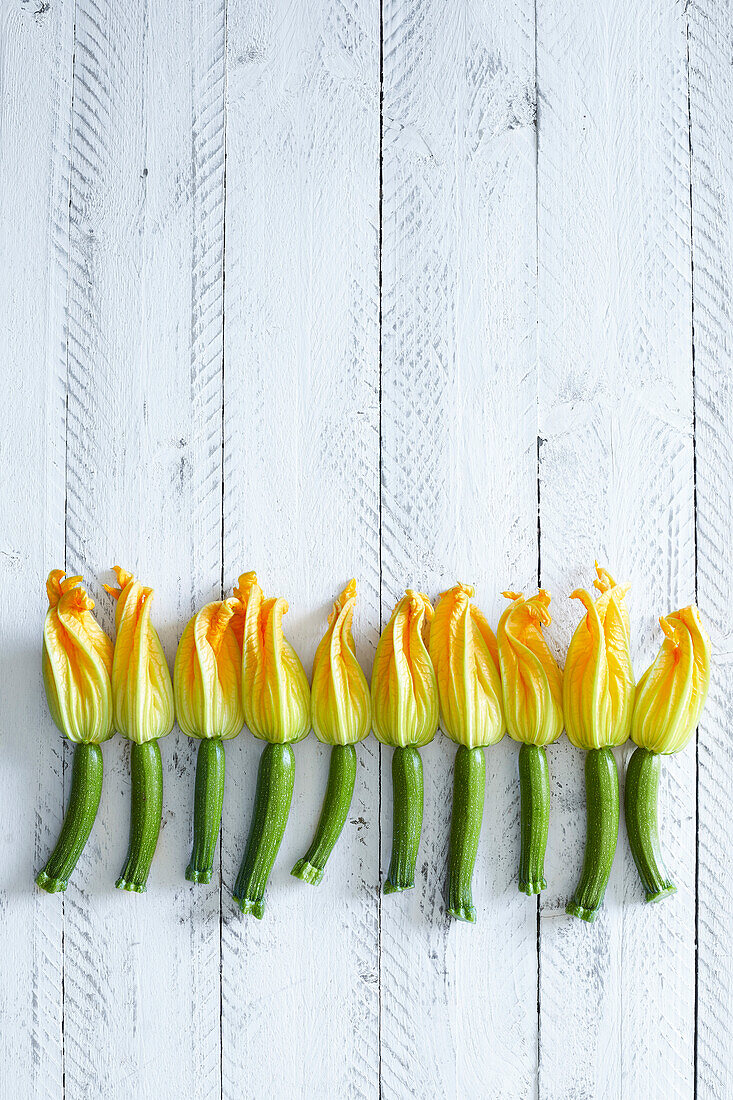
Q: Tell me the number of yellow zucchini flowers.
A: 10